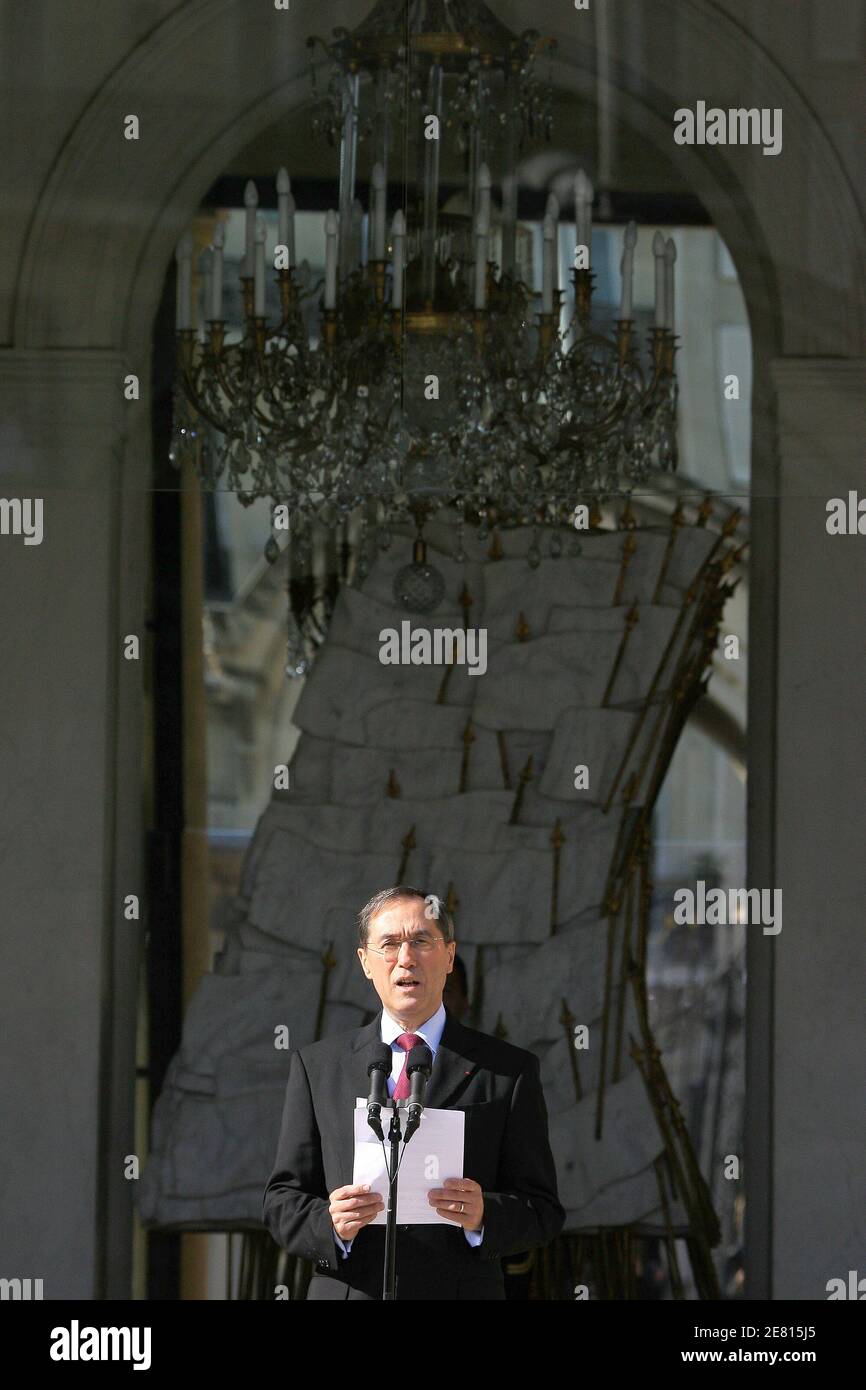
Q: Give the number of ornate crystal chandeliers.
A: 1